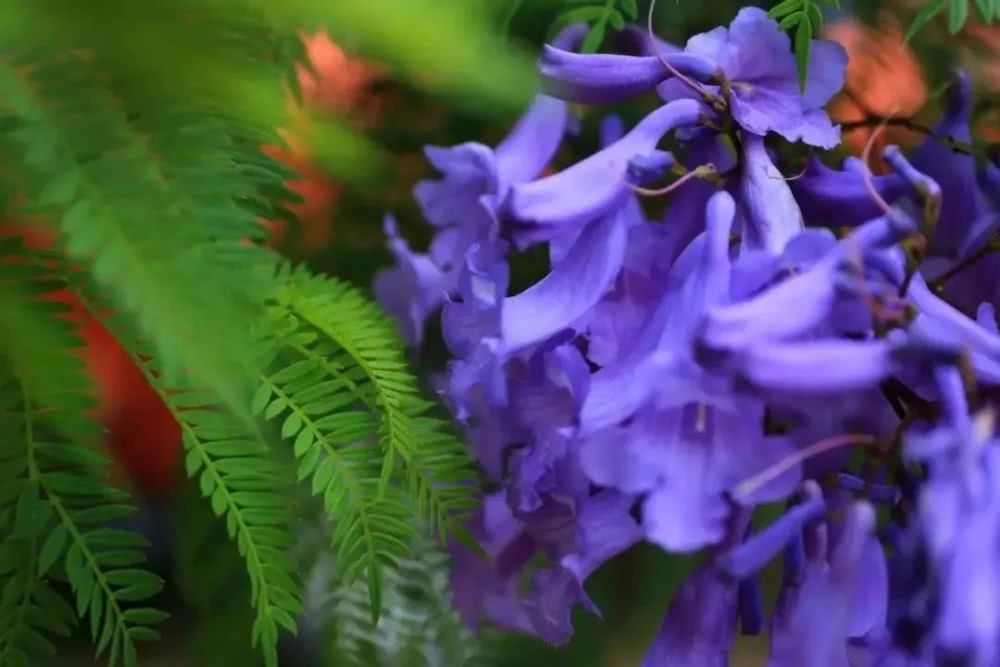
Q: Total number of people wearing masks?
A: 0